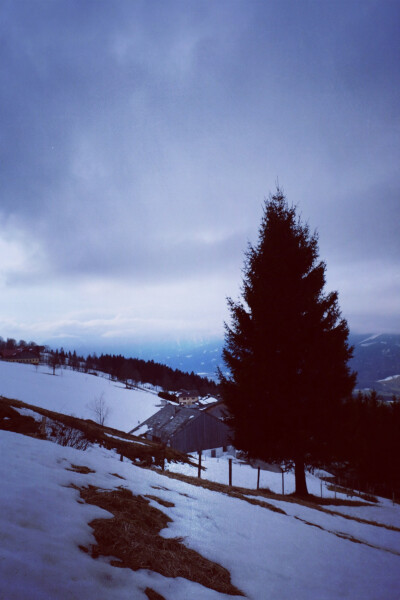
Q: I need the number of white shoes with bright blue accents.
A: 0